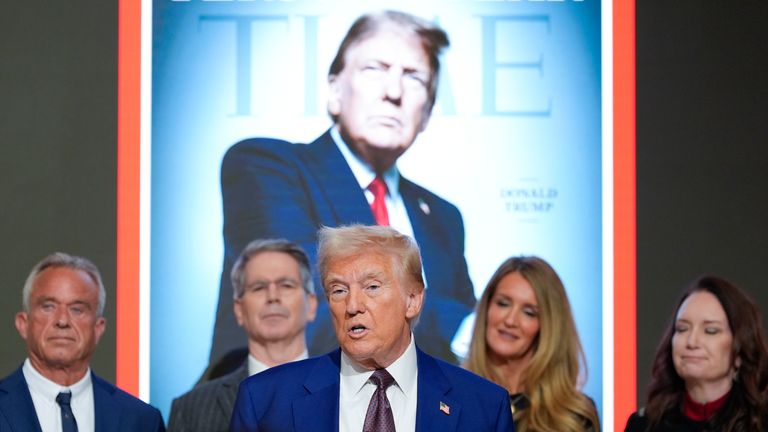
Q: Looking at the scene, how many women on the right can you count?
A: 2